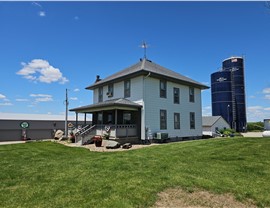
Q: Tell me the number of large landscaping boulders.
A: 3